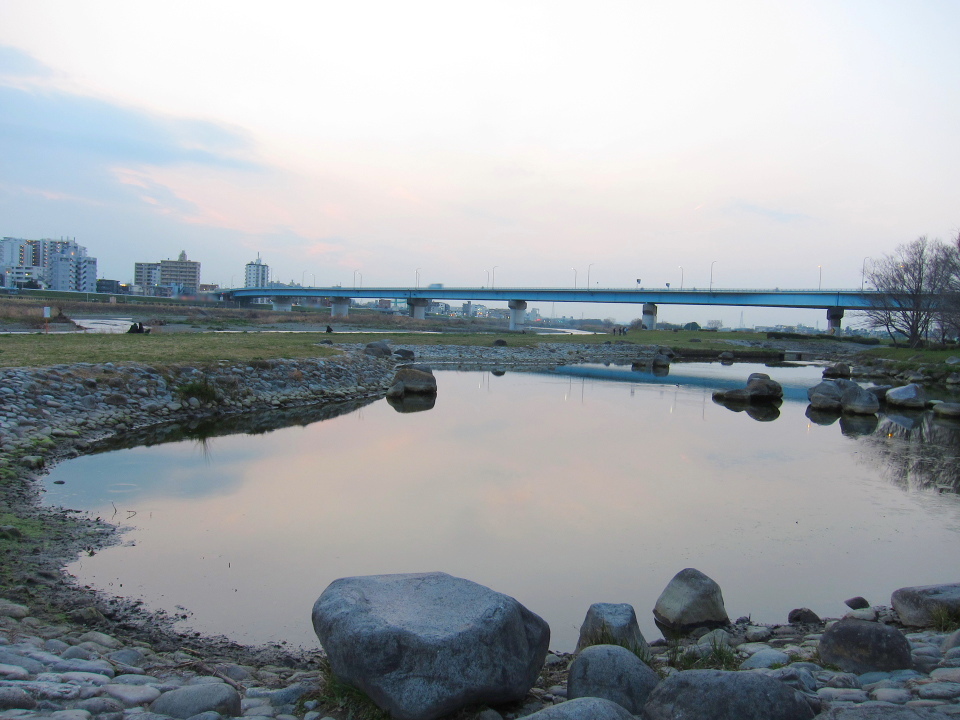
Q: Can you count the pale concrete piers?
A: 6